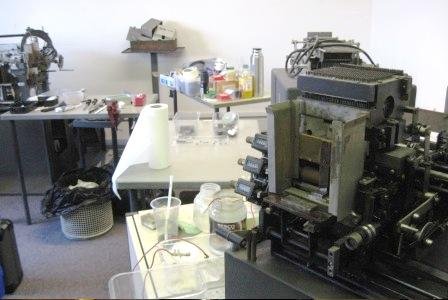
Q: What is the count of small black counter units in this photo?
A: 3